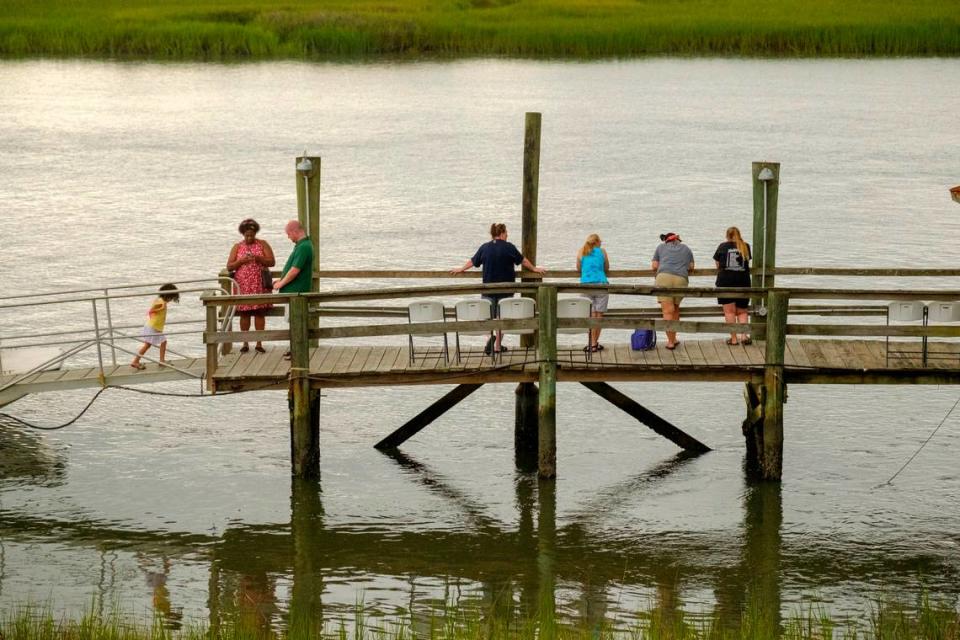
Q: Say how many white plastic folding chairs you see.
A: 6